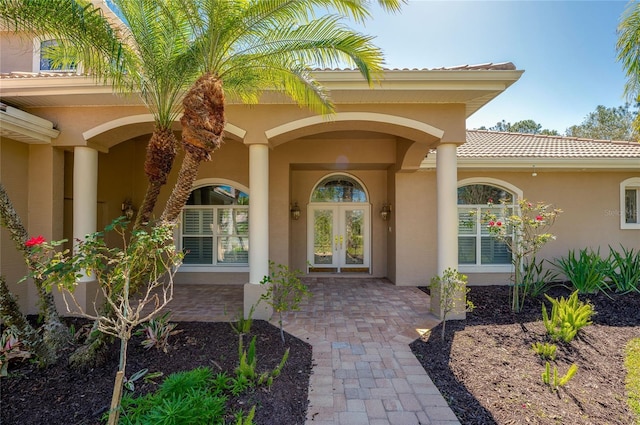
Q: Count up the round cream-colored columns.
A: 3